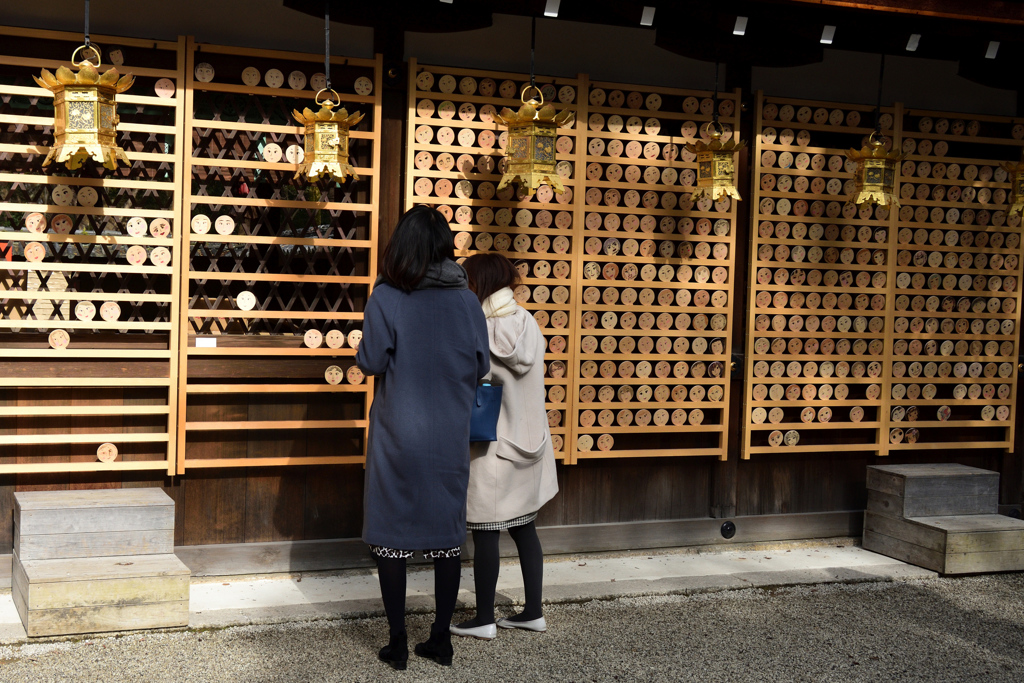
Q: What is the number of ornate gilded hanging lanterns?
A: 6